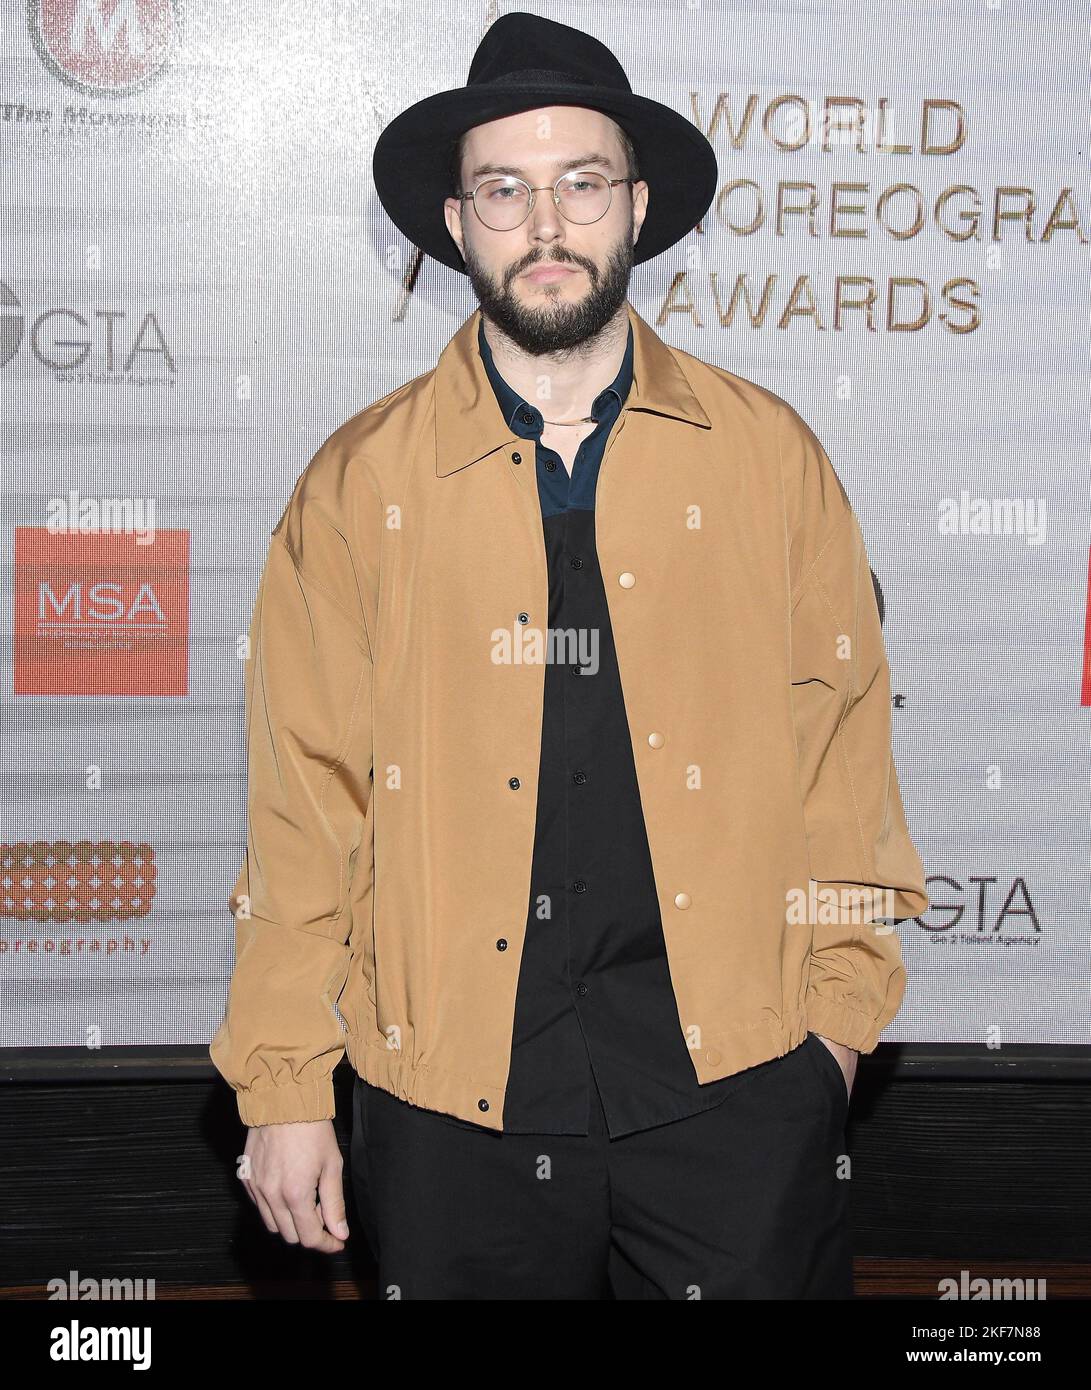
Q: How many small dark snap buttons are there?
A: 5